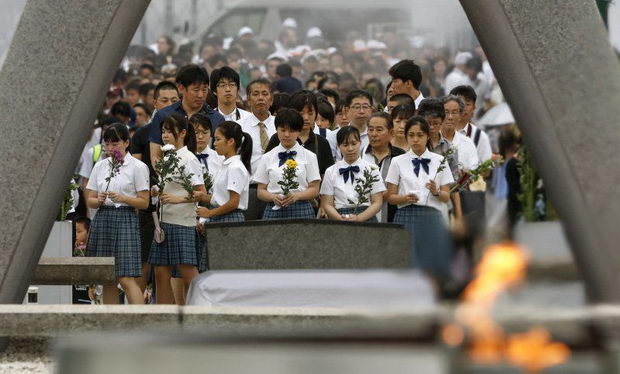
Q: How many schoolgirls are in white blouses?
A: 7